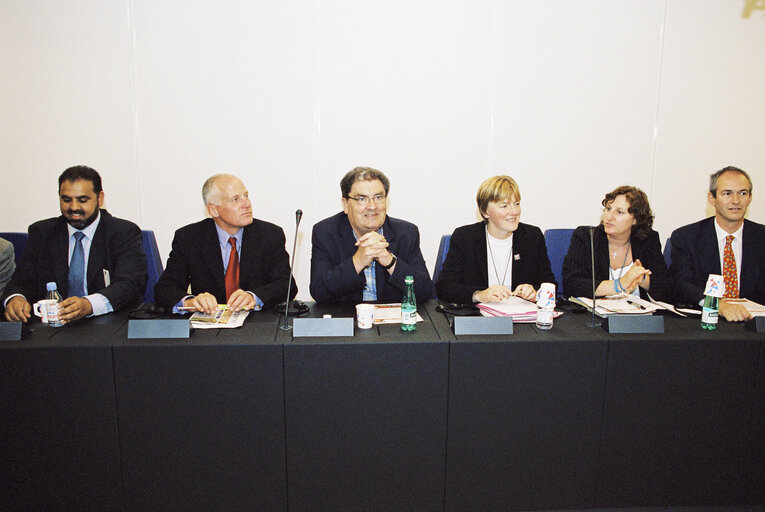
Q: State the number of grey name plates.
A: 6